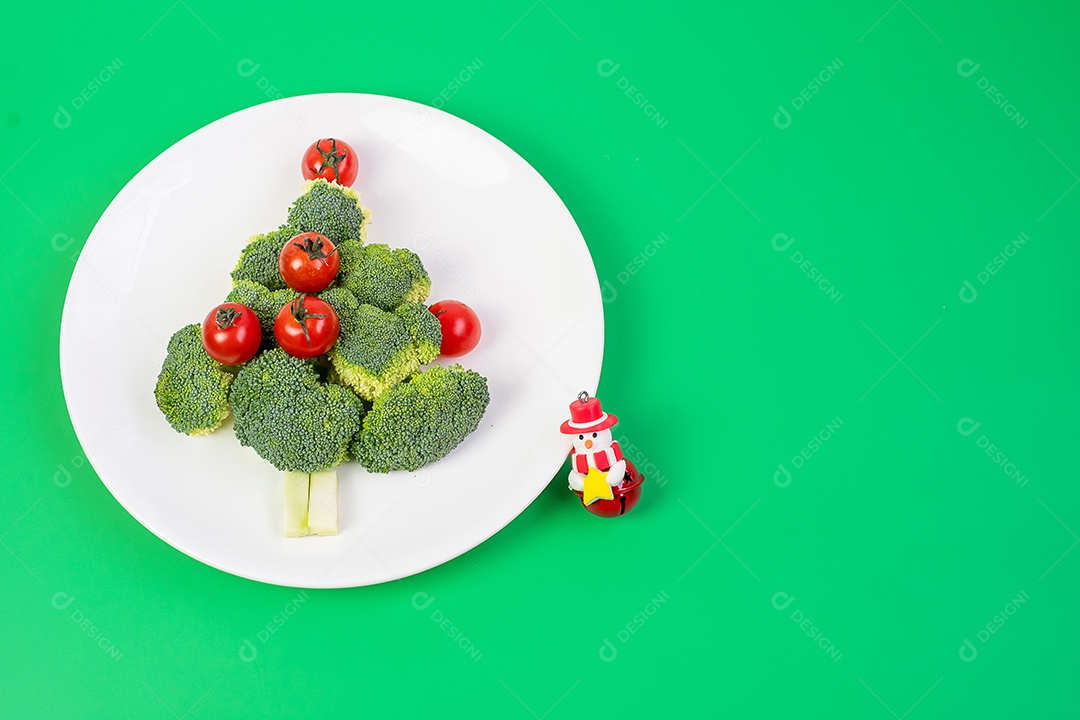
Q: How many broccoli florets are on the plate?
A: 8